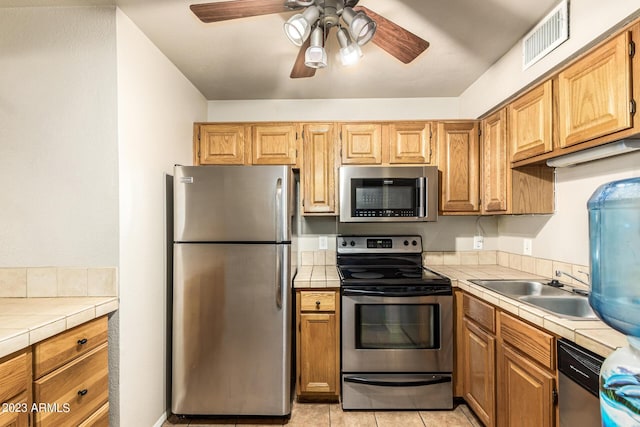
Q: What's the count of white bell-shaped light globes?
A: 4